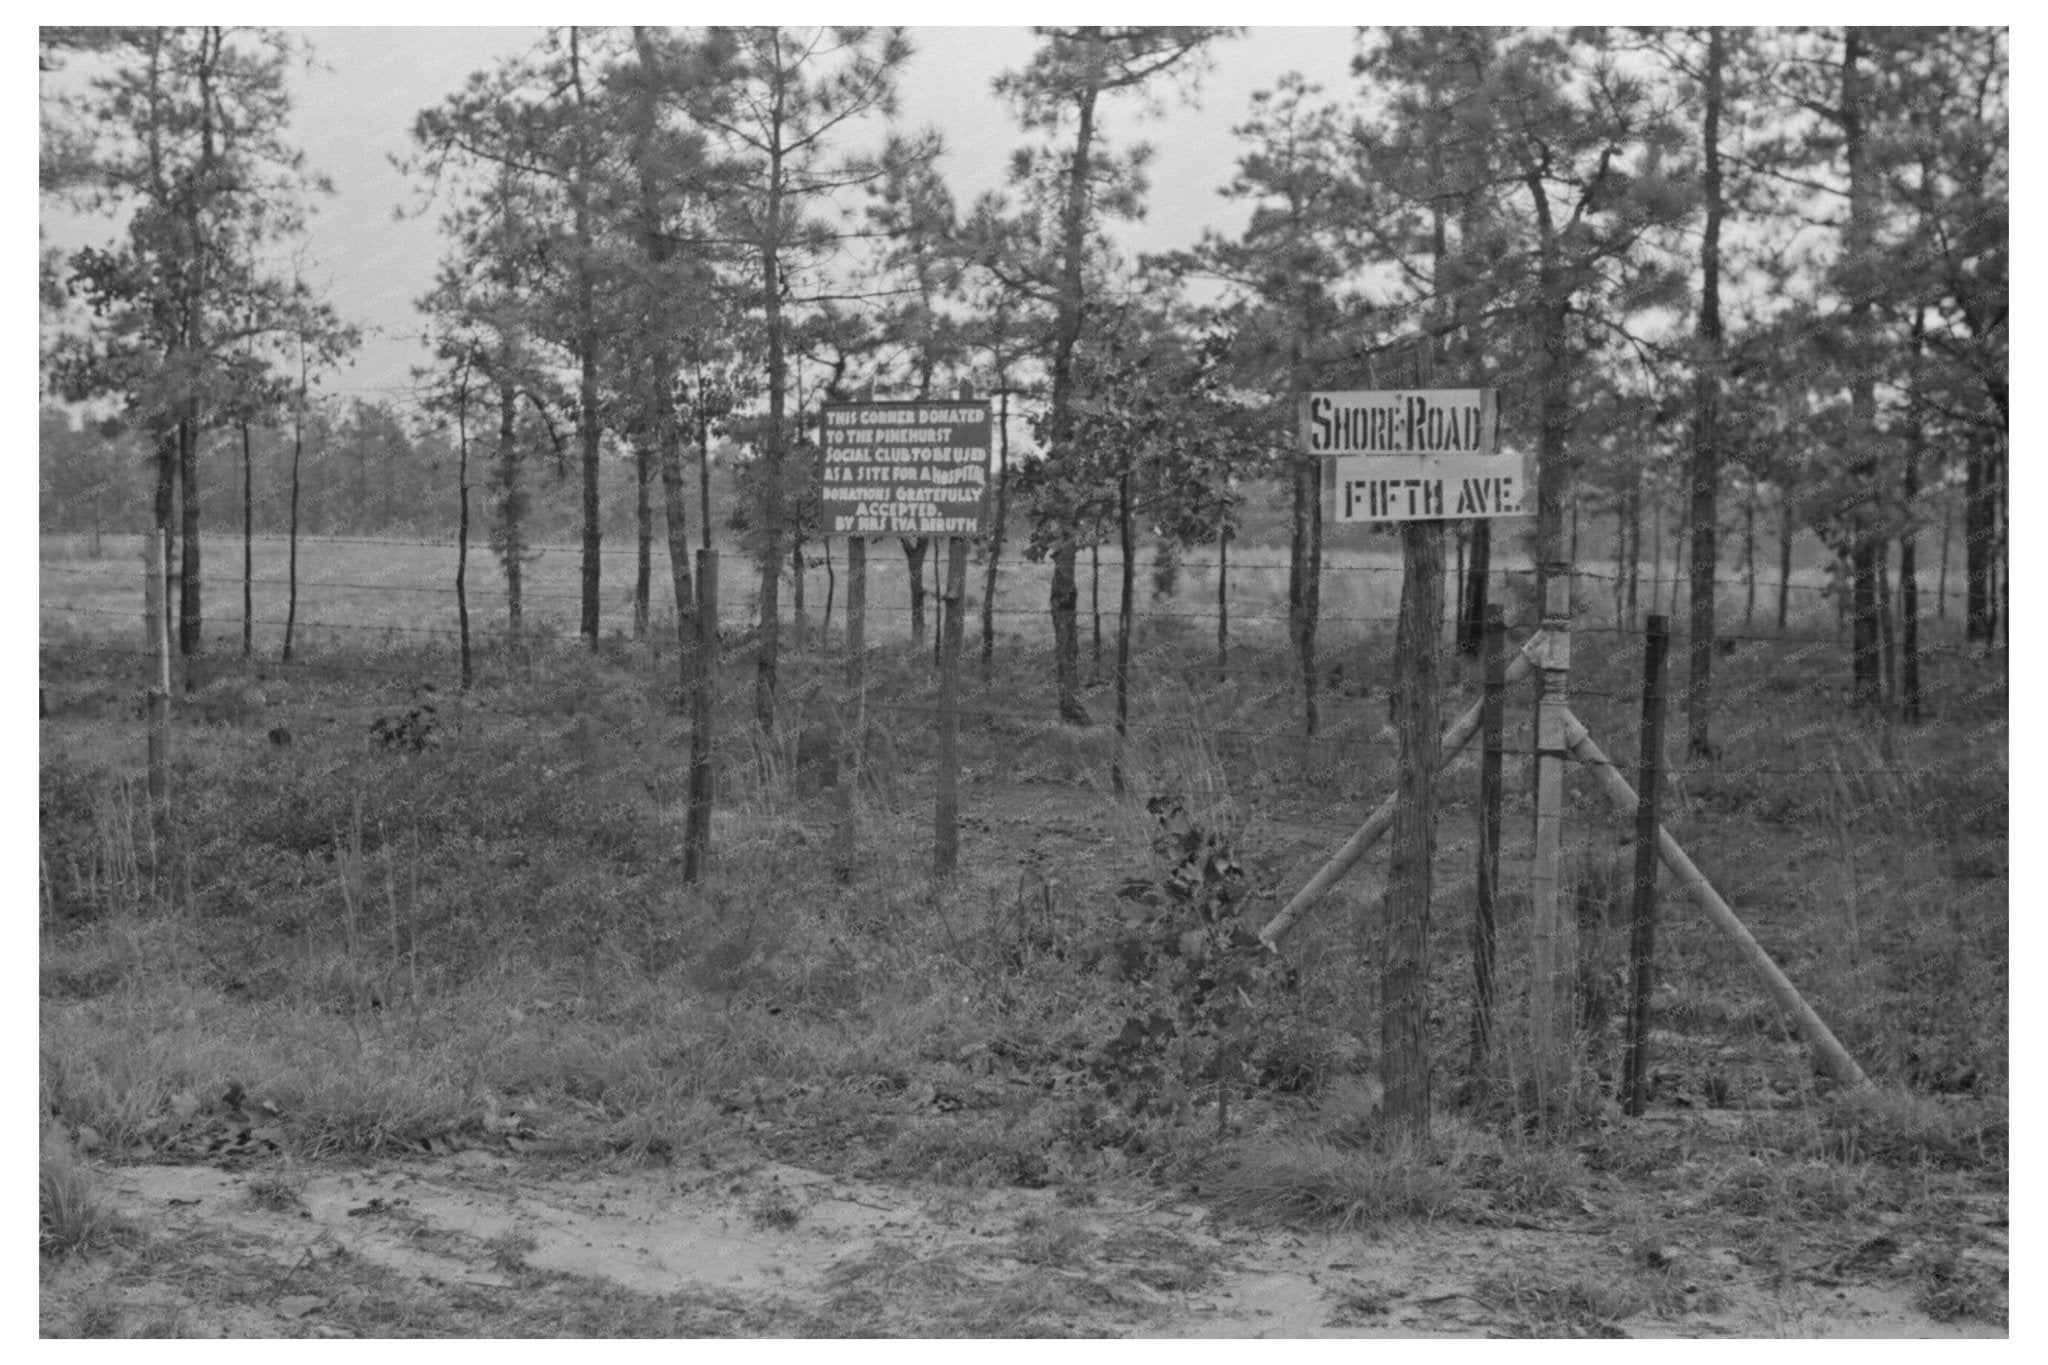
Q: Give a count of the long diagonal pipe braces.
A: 2